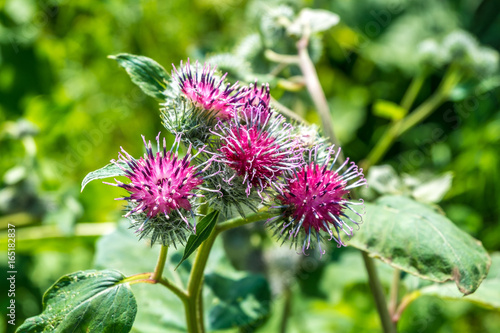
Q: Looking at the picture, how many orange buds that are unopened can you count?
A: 0